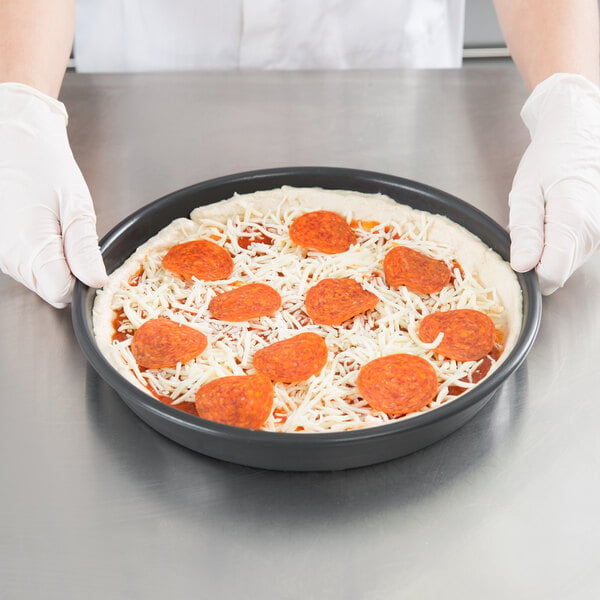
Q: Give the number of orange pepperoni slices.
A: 10